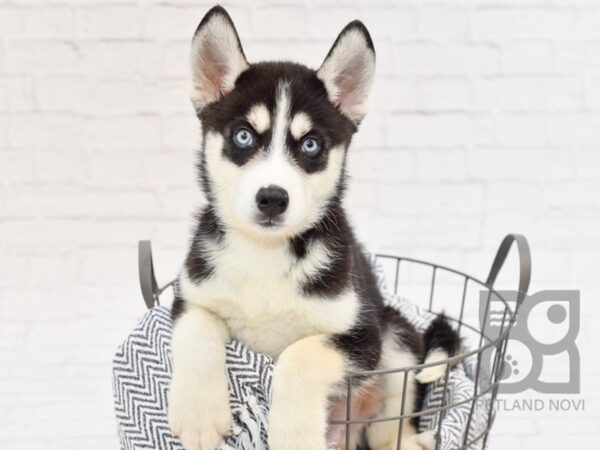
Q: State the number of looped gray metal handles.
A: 2